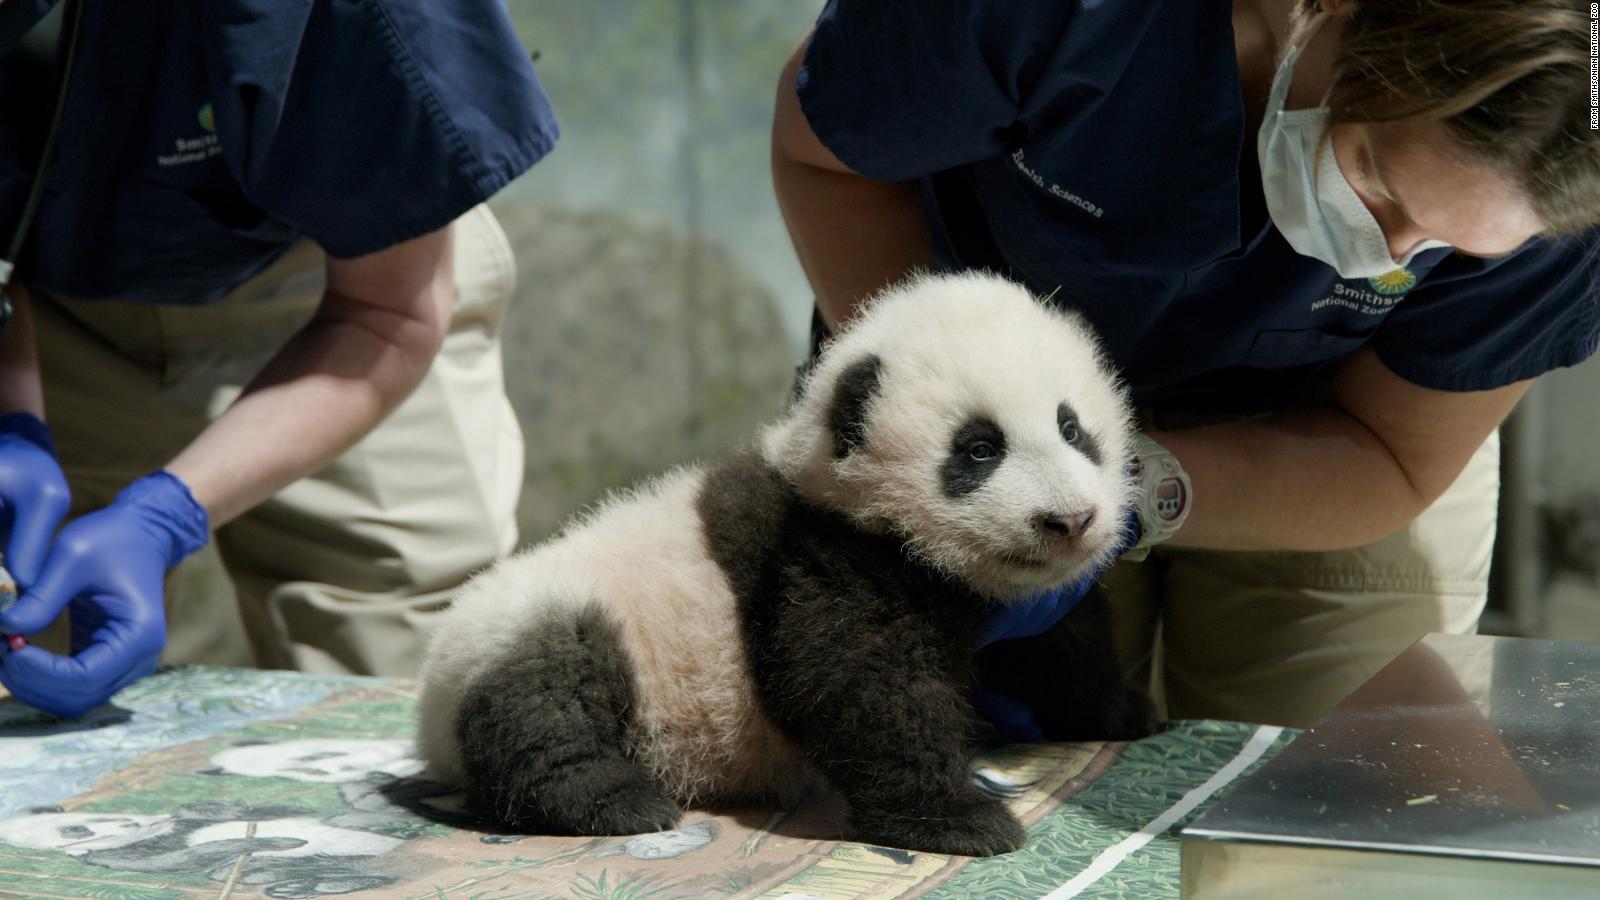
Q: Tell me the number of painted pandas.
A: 2